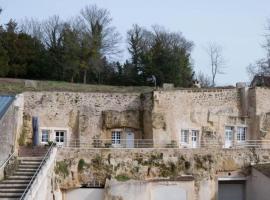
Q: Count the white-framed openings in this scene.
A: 8